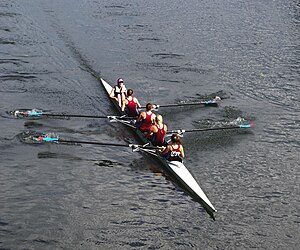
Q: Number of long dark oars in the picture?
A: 4